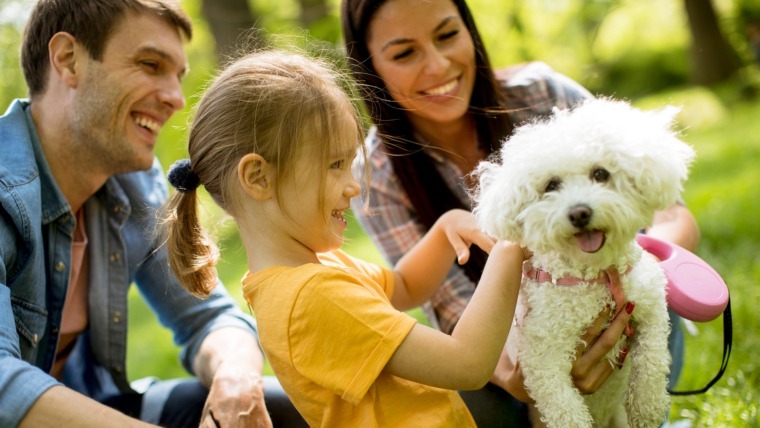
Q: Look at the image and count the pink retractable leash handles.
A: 1